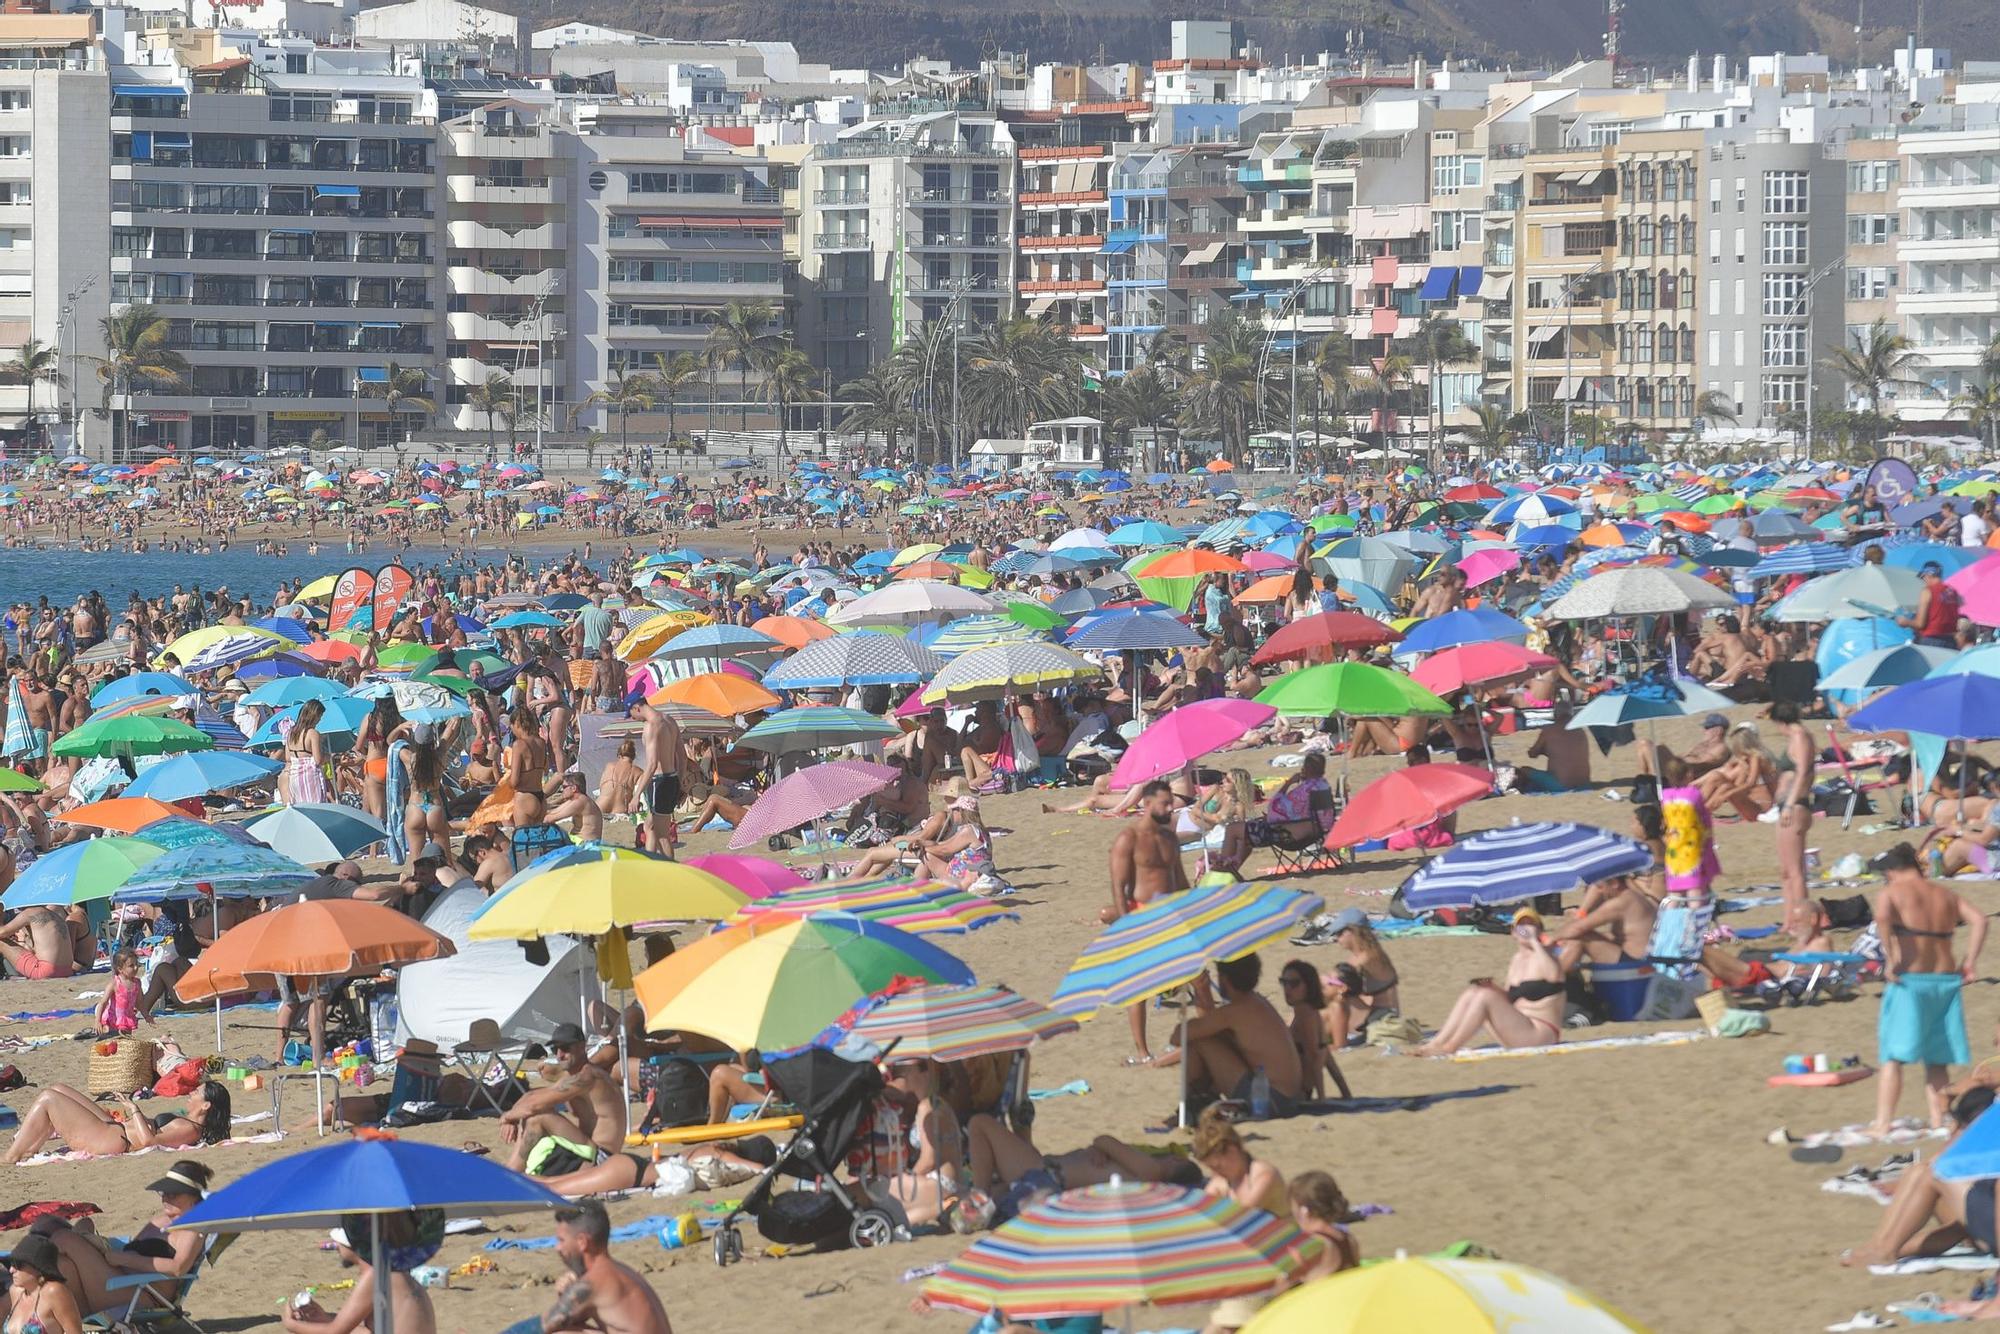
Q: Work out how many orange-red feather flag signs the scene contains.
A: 2